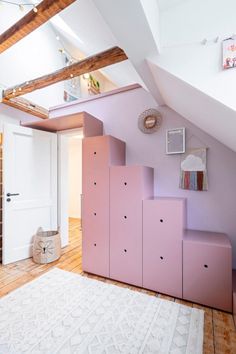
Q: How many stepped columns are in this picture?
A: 4